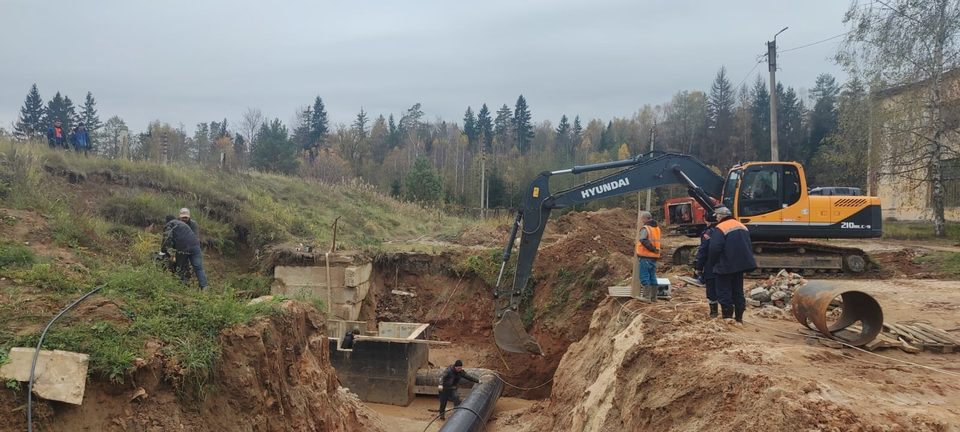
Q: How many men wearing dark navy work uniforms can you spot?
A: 2